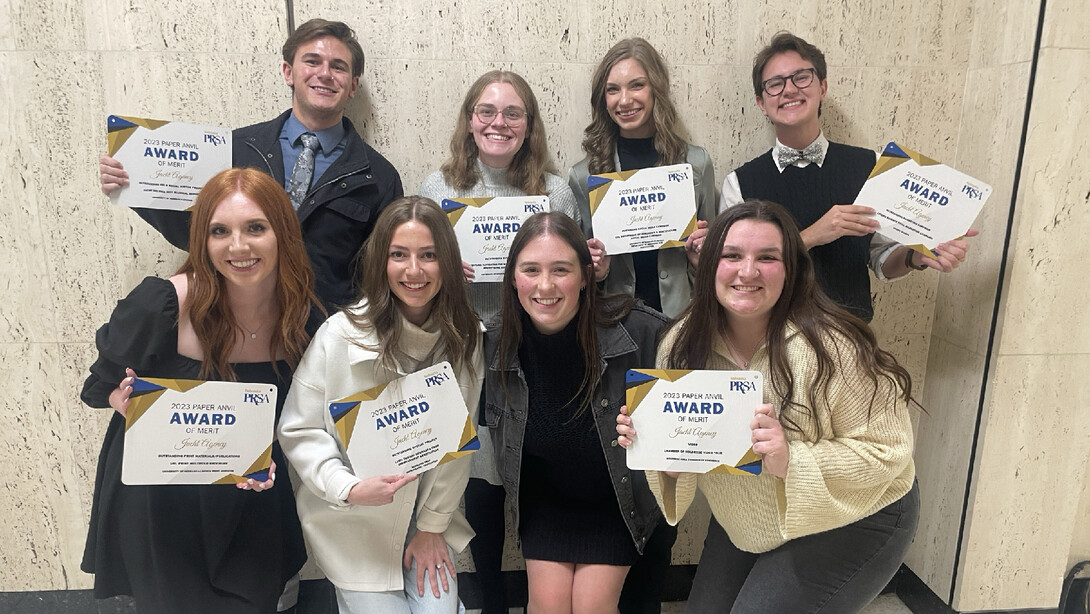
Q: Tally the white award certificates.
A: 7